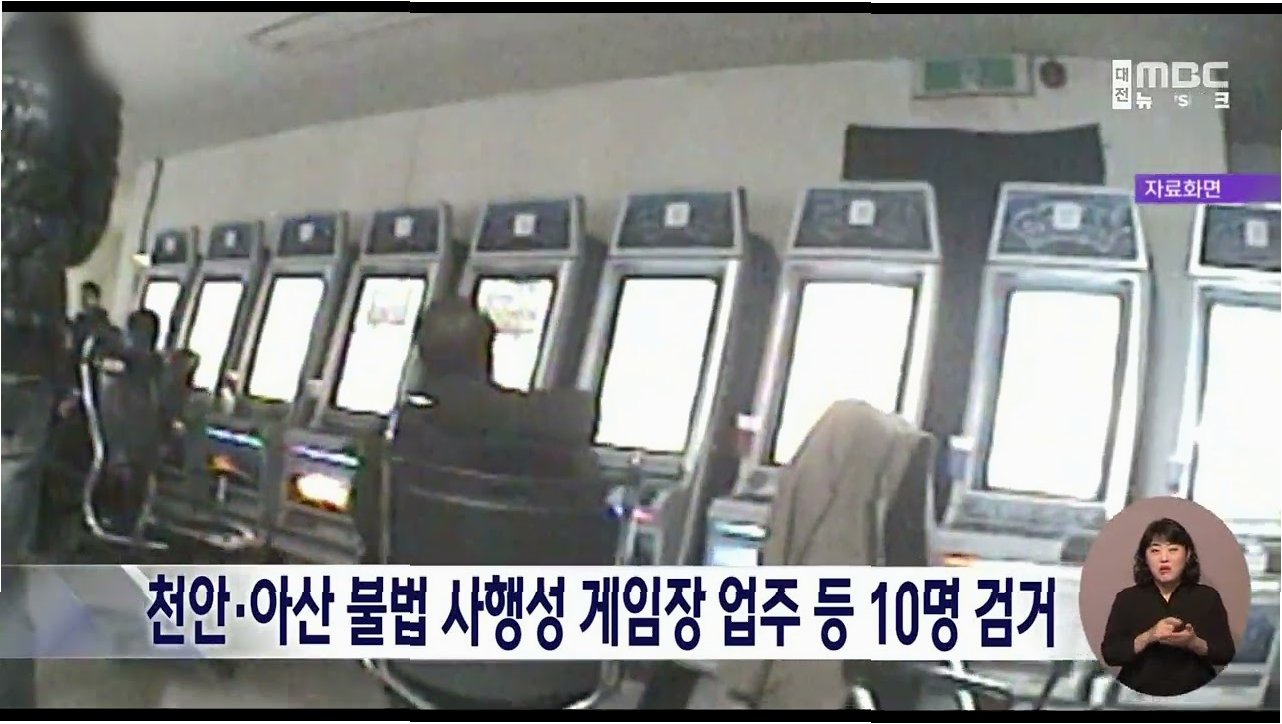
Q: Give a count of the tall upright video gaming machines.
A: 9